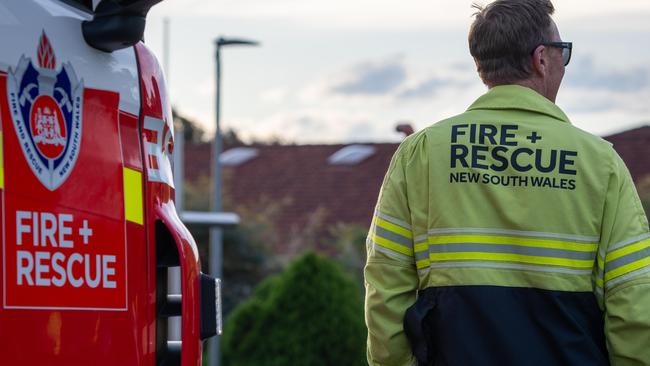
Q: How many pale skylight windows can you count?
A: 2